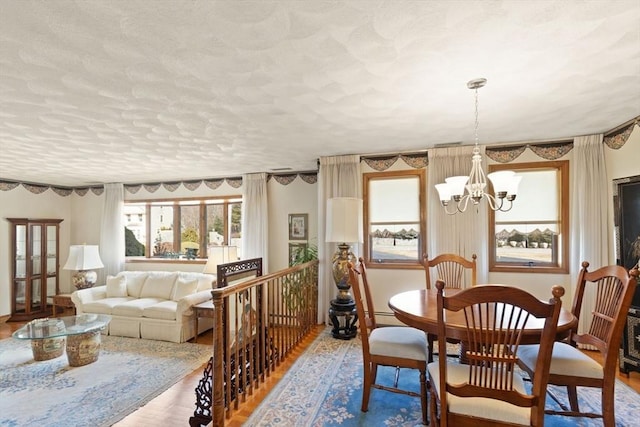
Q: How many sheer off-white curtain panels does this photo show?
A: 5